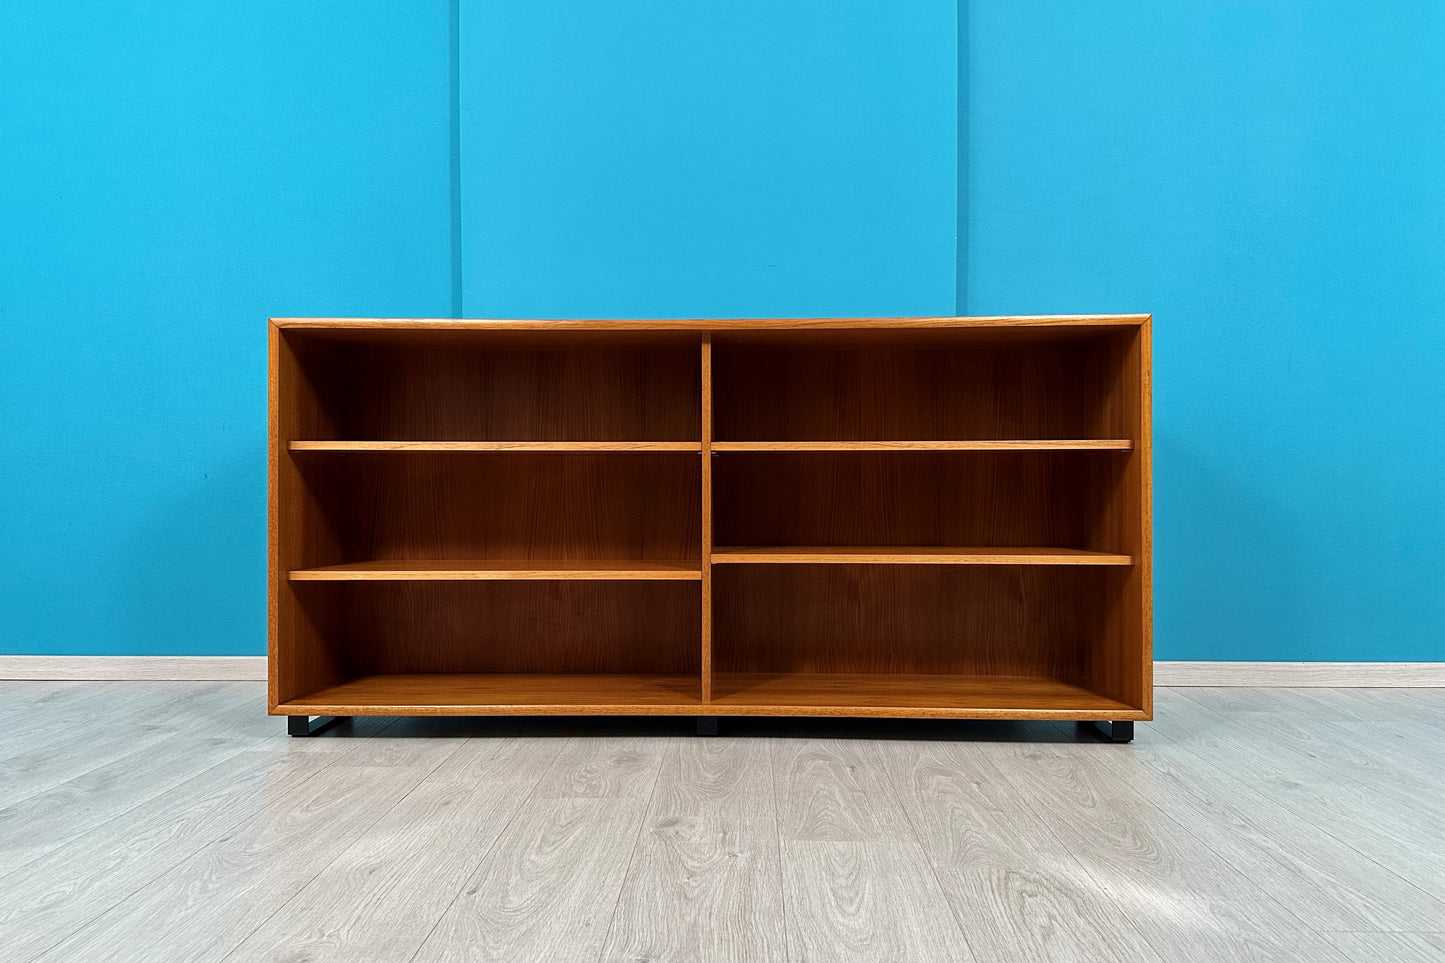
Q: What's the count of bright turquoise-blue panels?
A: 3